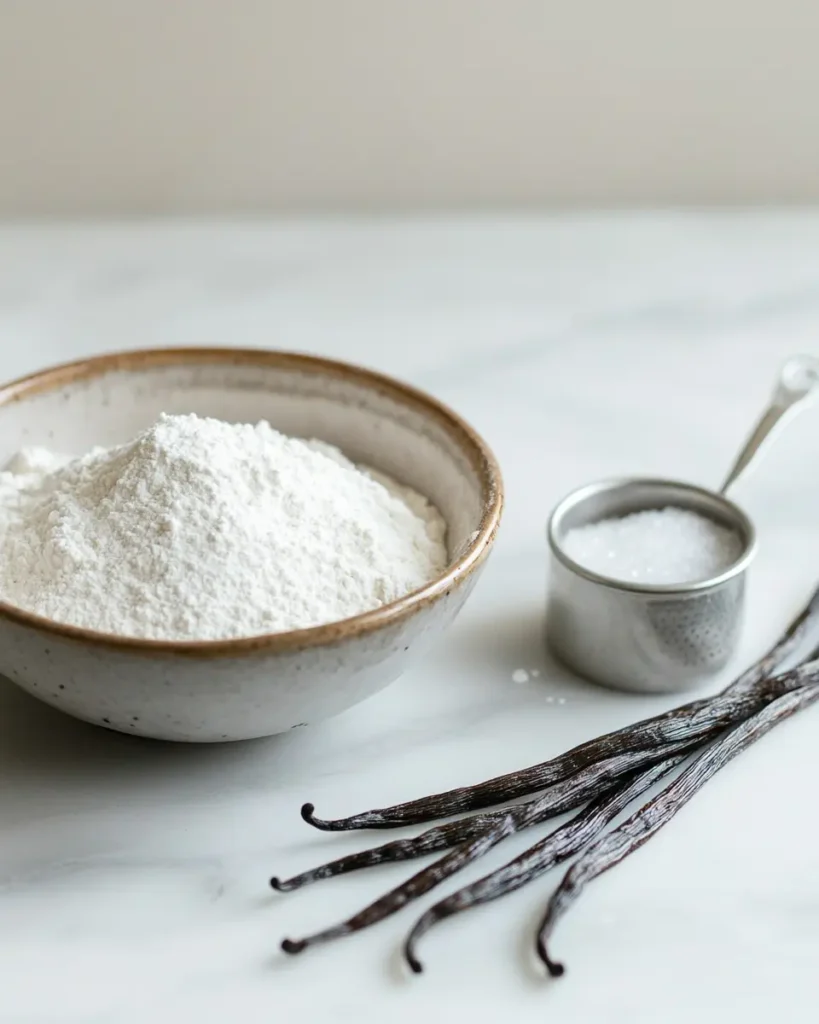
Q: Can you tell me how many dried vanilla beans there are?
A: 5